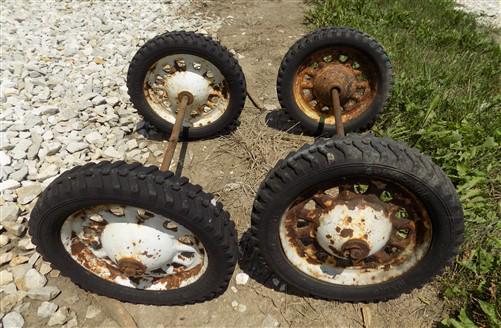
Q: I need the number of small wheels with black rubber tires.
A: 4